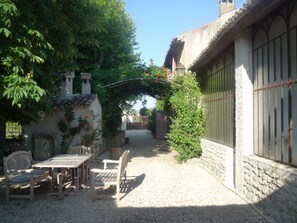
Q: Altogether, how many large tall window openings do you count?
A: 2